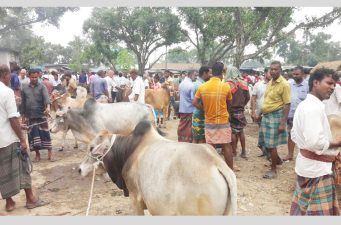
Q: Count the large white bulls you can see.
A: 2